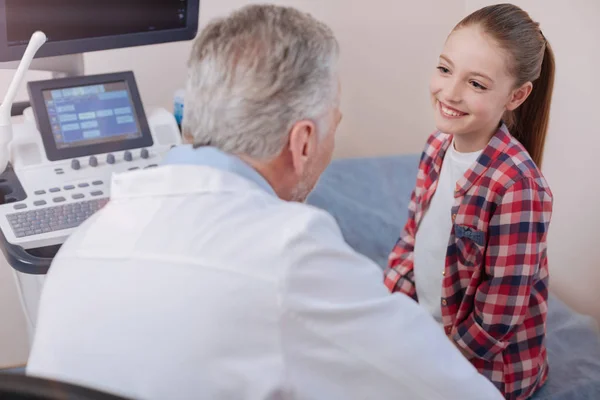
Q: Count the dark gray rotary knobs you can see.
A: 5